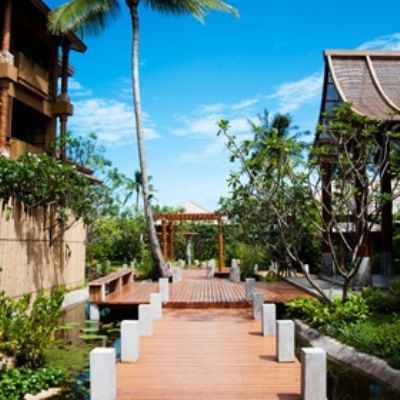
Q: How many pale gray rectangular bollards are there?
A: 10